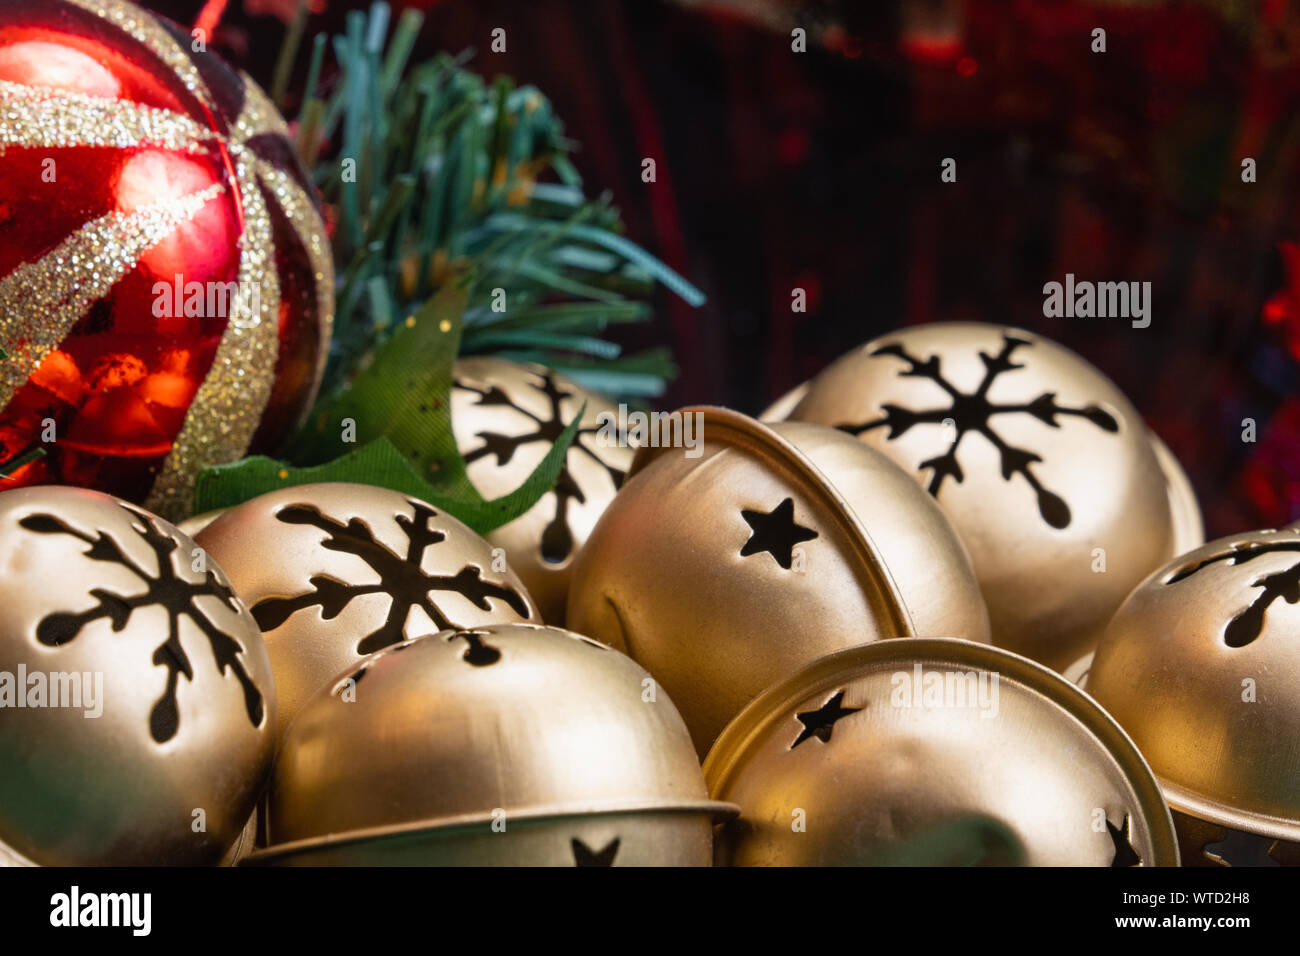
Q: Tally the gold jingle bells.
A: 8